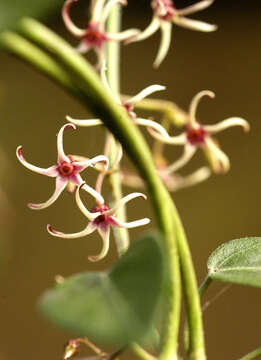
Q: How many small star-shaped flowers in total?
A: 6